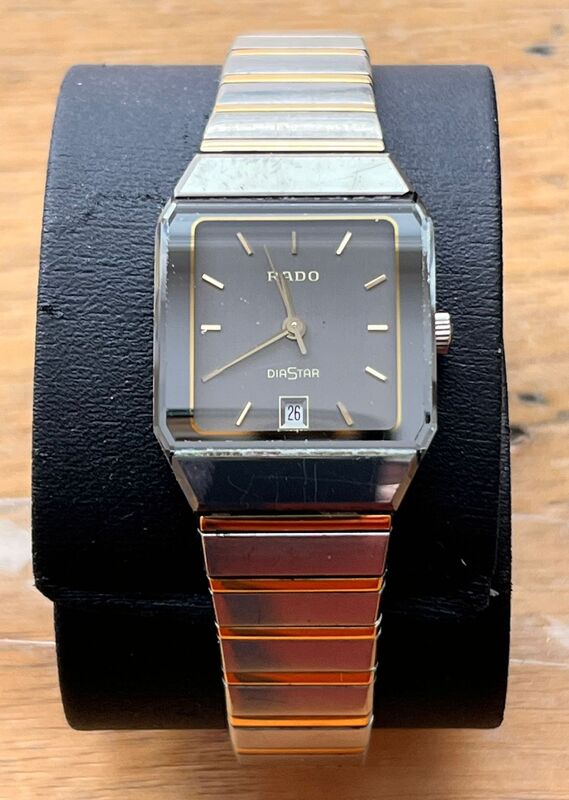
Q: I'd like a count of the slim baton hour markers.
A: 11